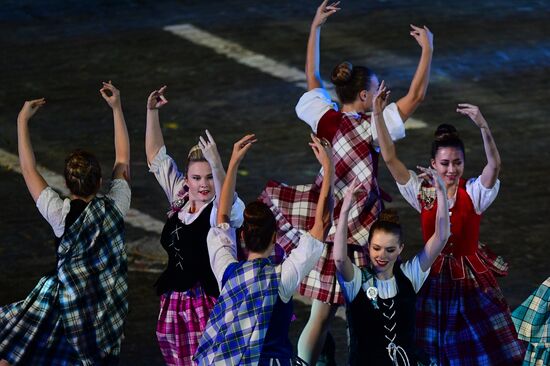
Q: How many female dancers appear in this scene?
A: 6